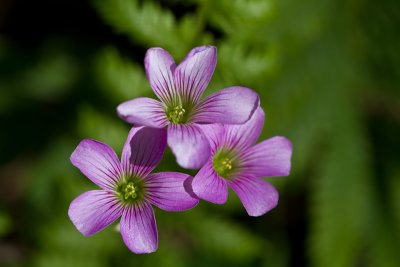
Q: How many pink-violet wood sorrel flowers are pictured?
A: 3